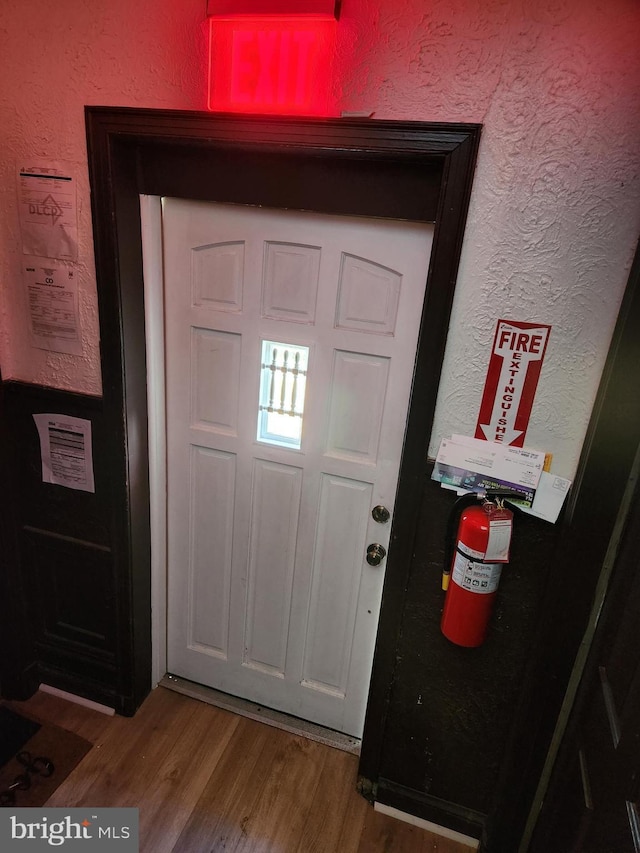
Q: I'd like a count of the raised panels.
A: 8